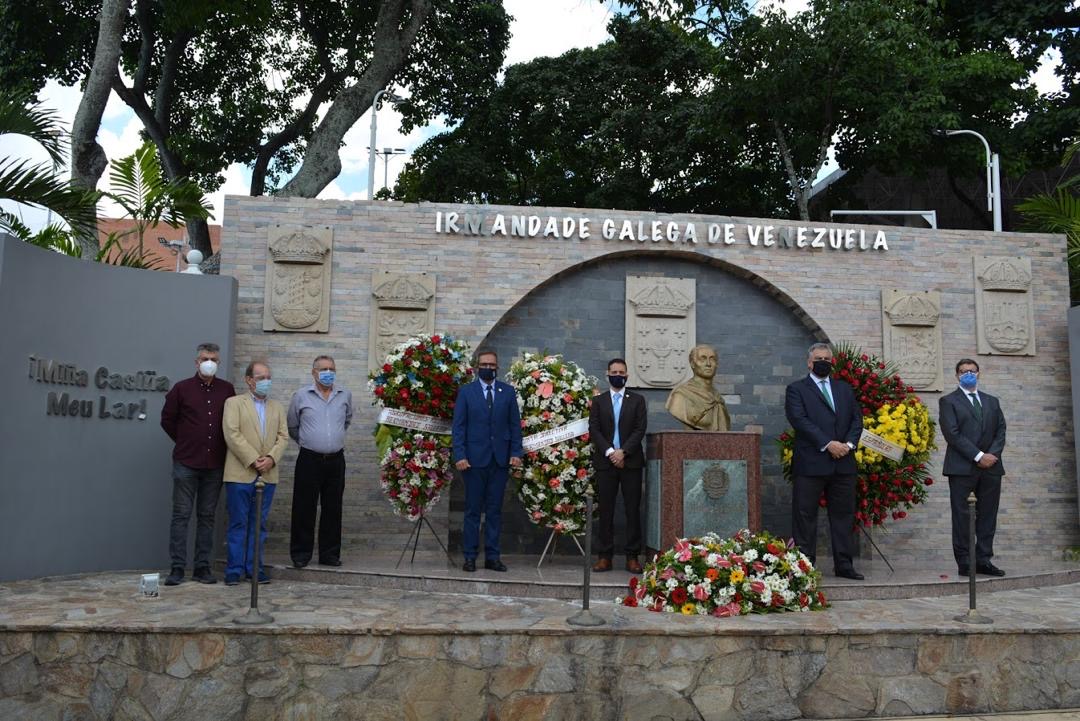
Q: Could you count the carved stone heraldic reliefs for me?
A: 5